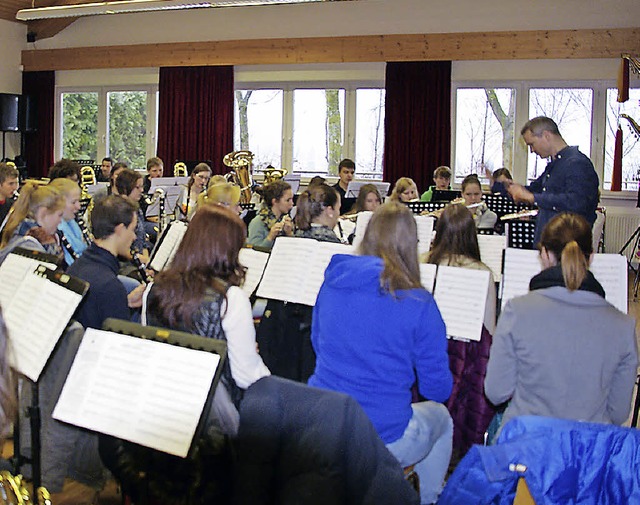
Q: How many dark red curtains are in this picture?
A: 3